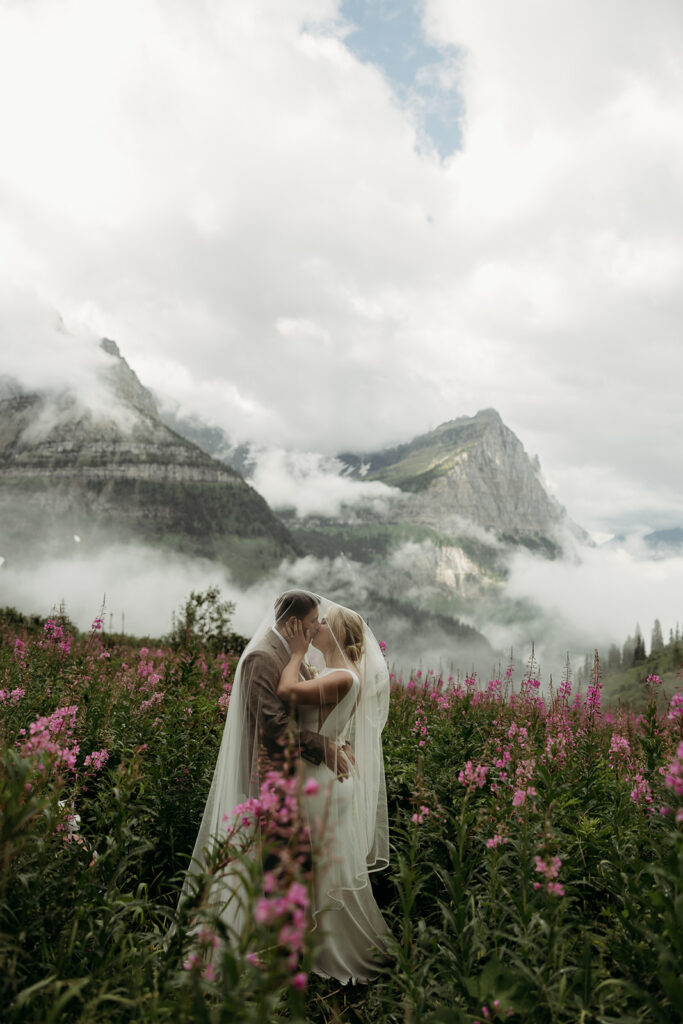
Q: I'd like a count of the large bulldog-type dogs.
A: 0